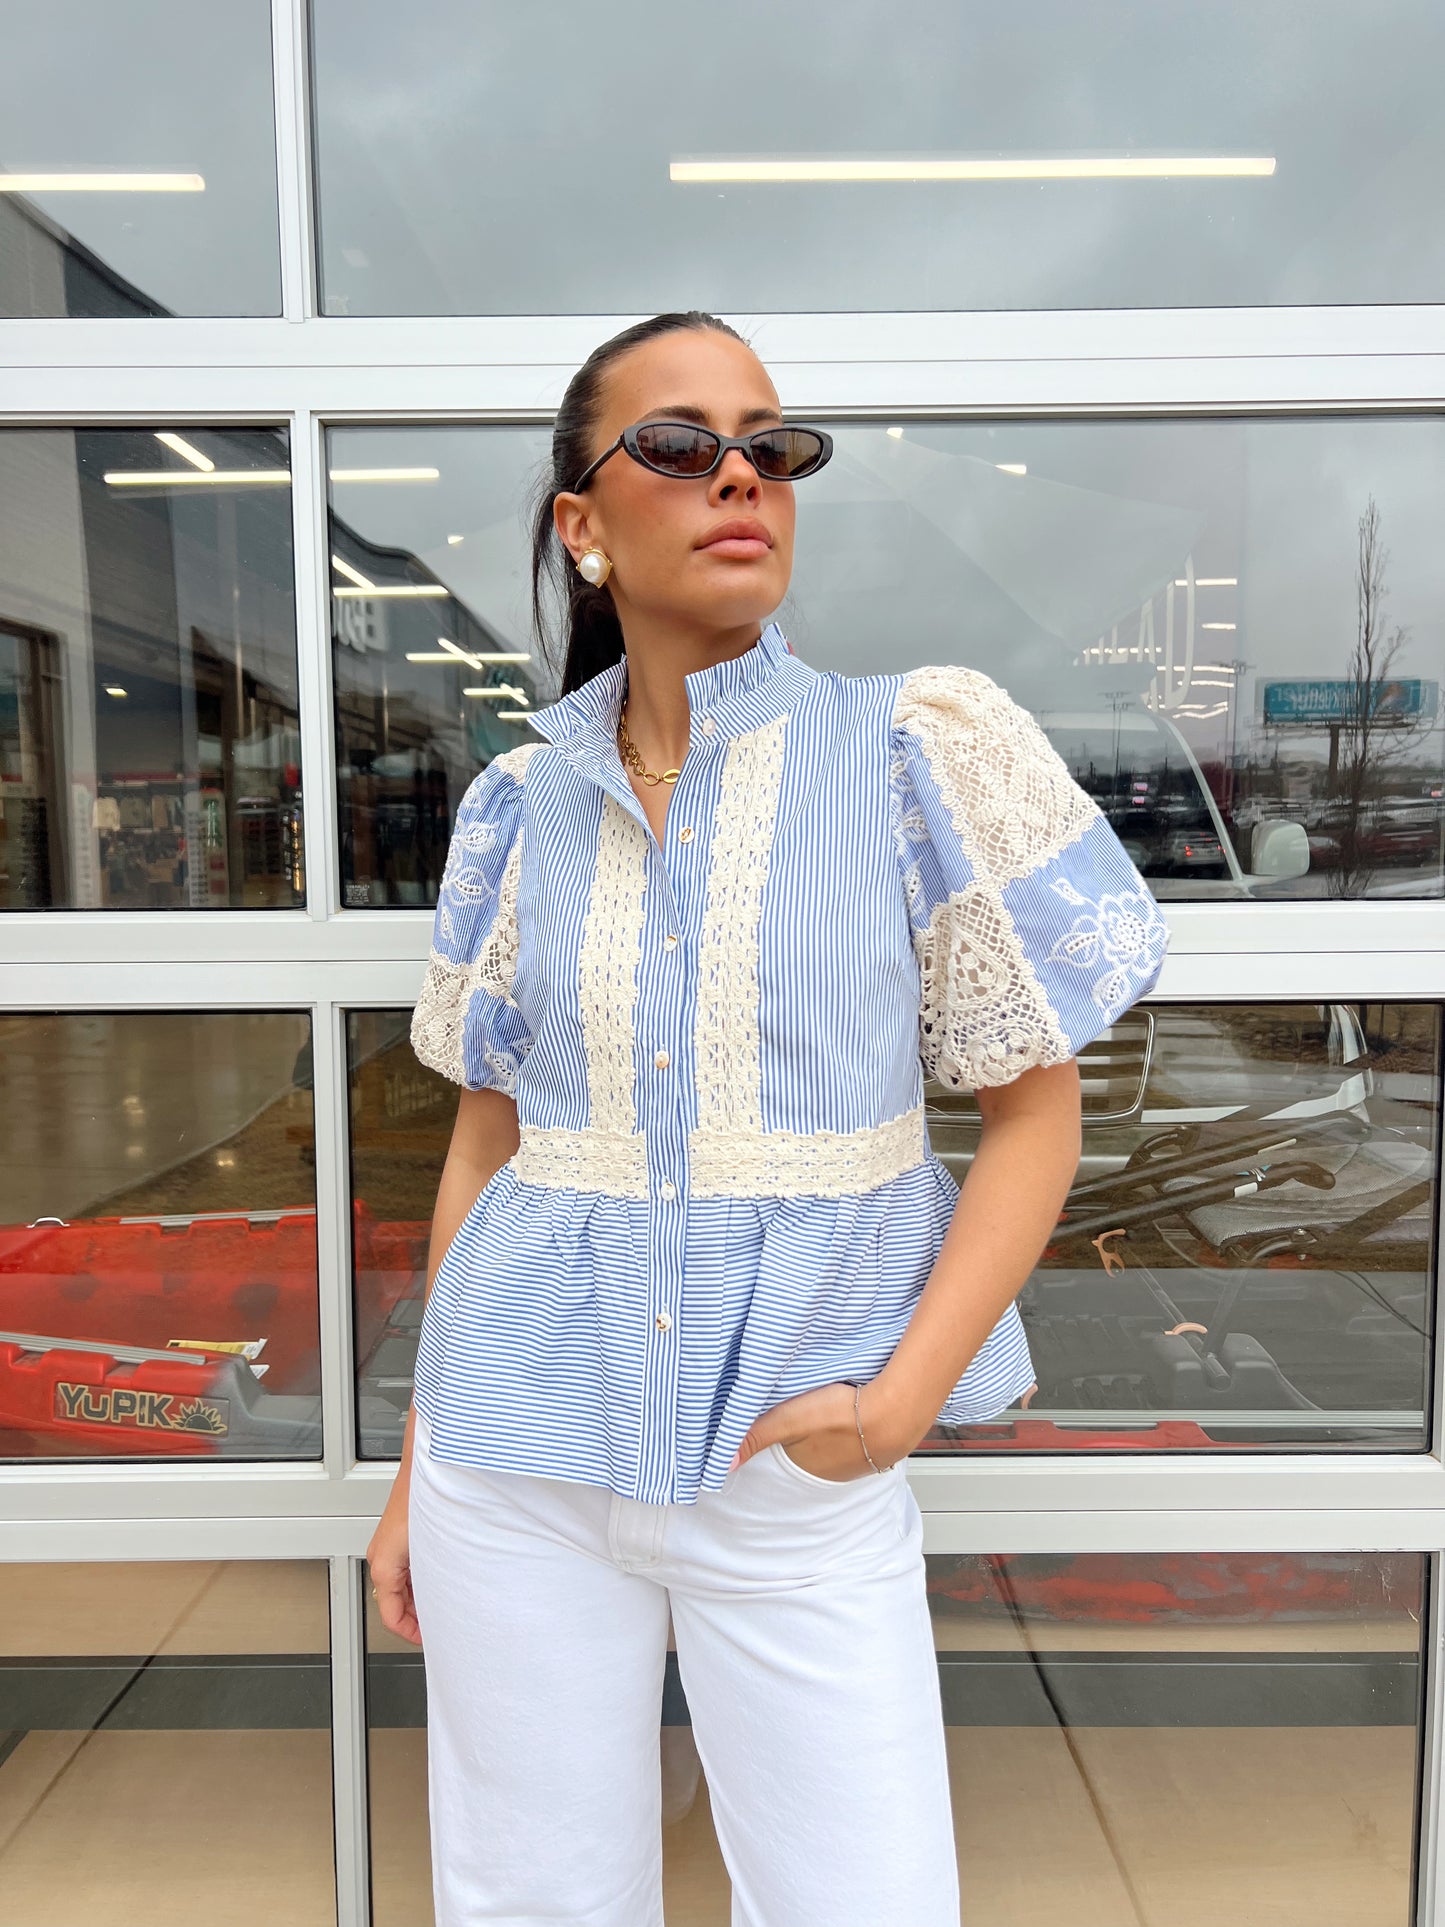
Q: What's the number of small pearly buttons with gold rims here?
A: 6